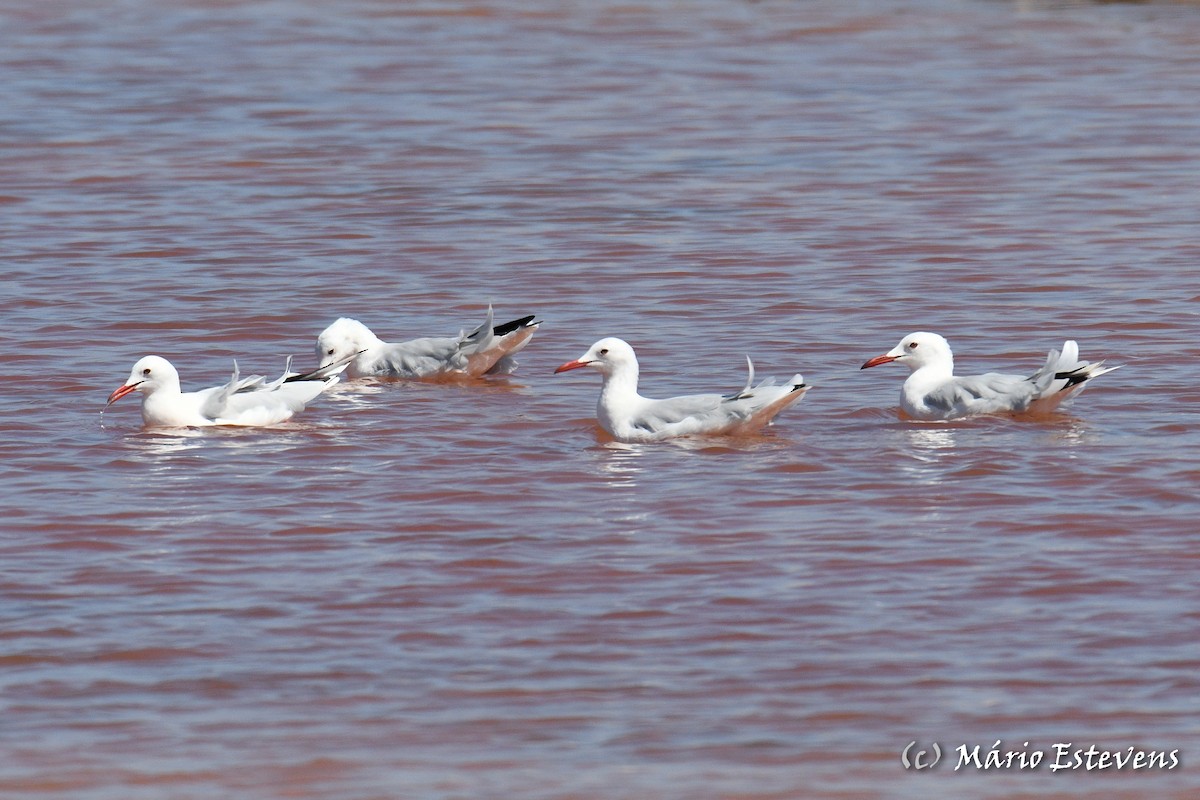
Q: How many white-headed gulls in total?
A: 4